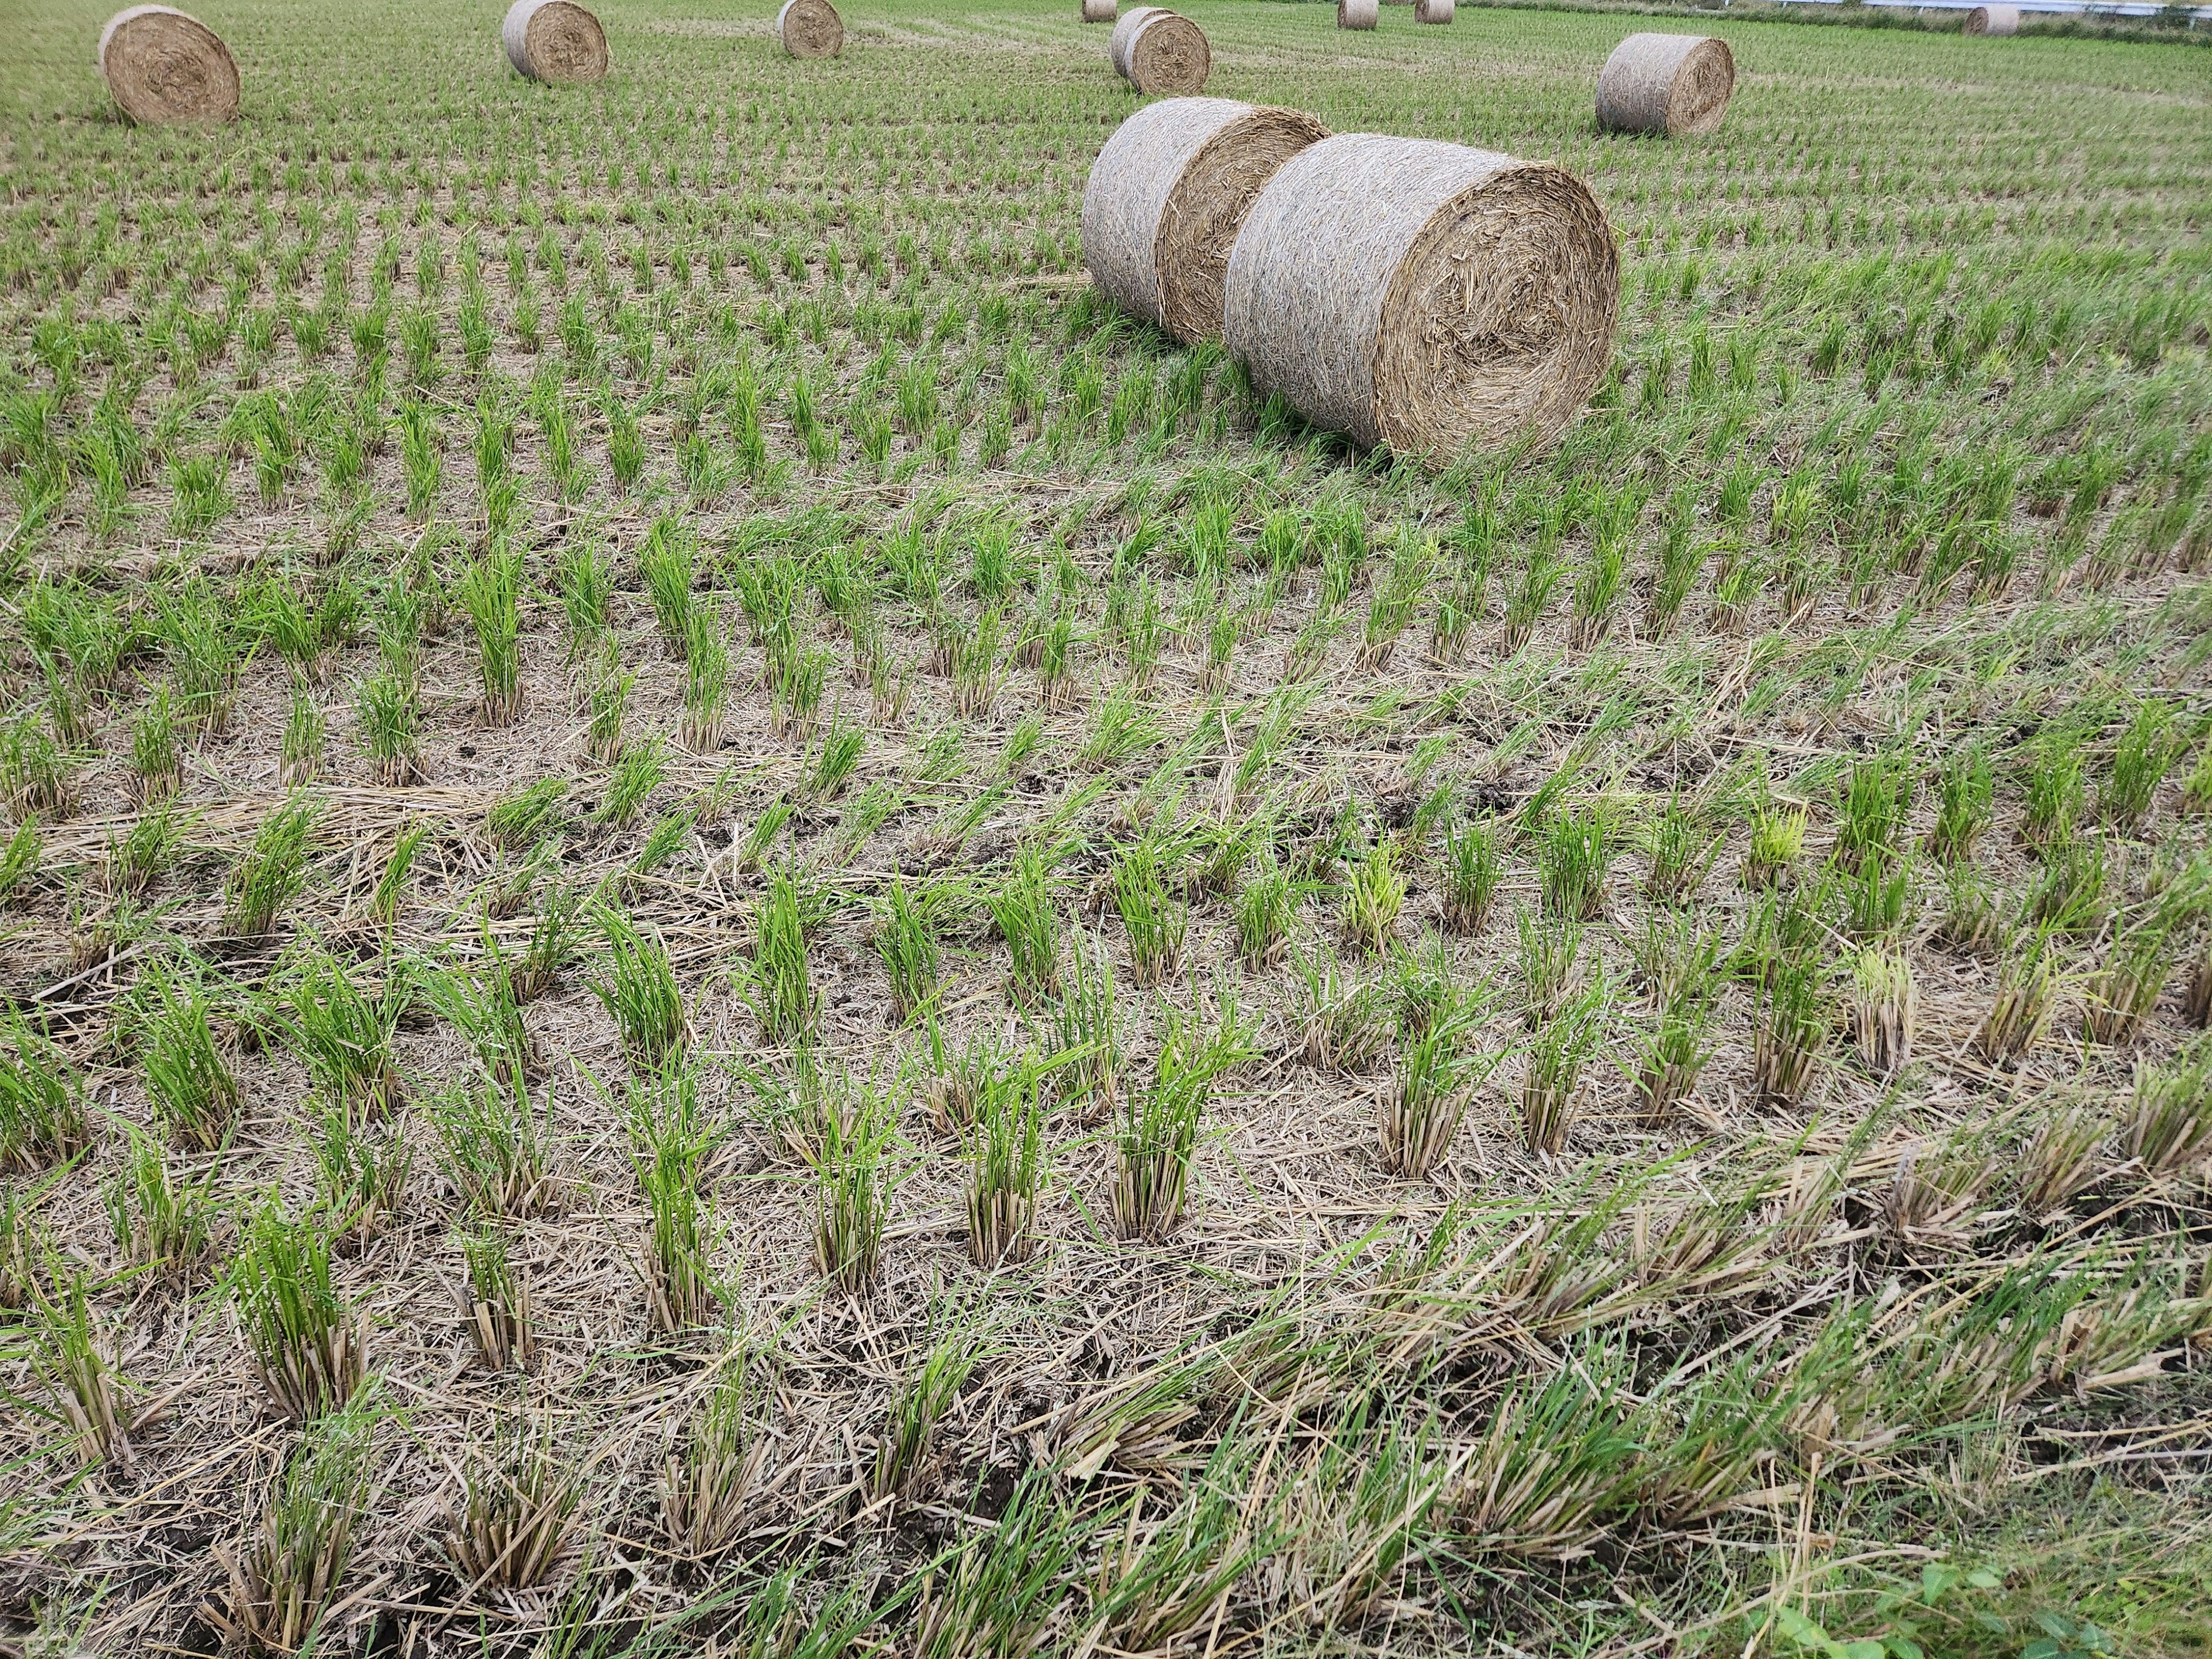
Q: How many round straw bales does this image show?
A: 12